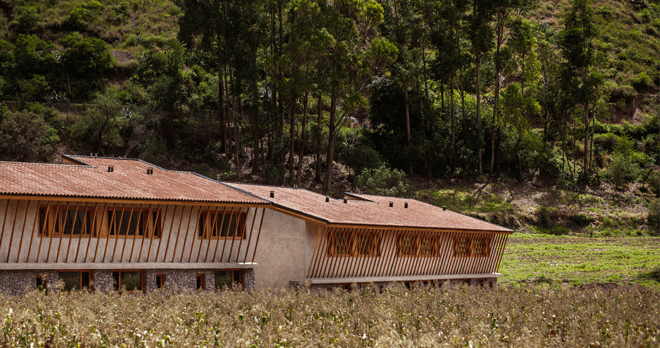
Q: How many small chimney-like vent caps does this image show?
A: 8